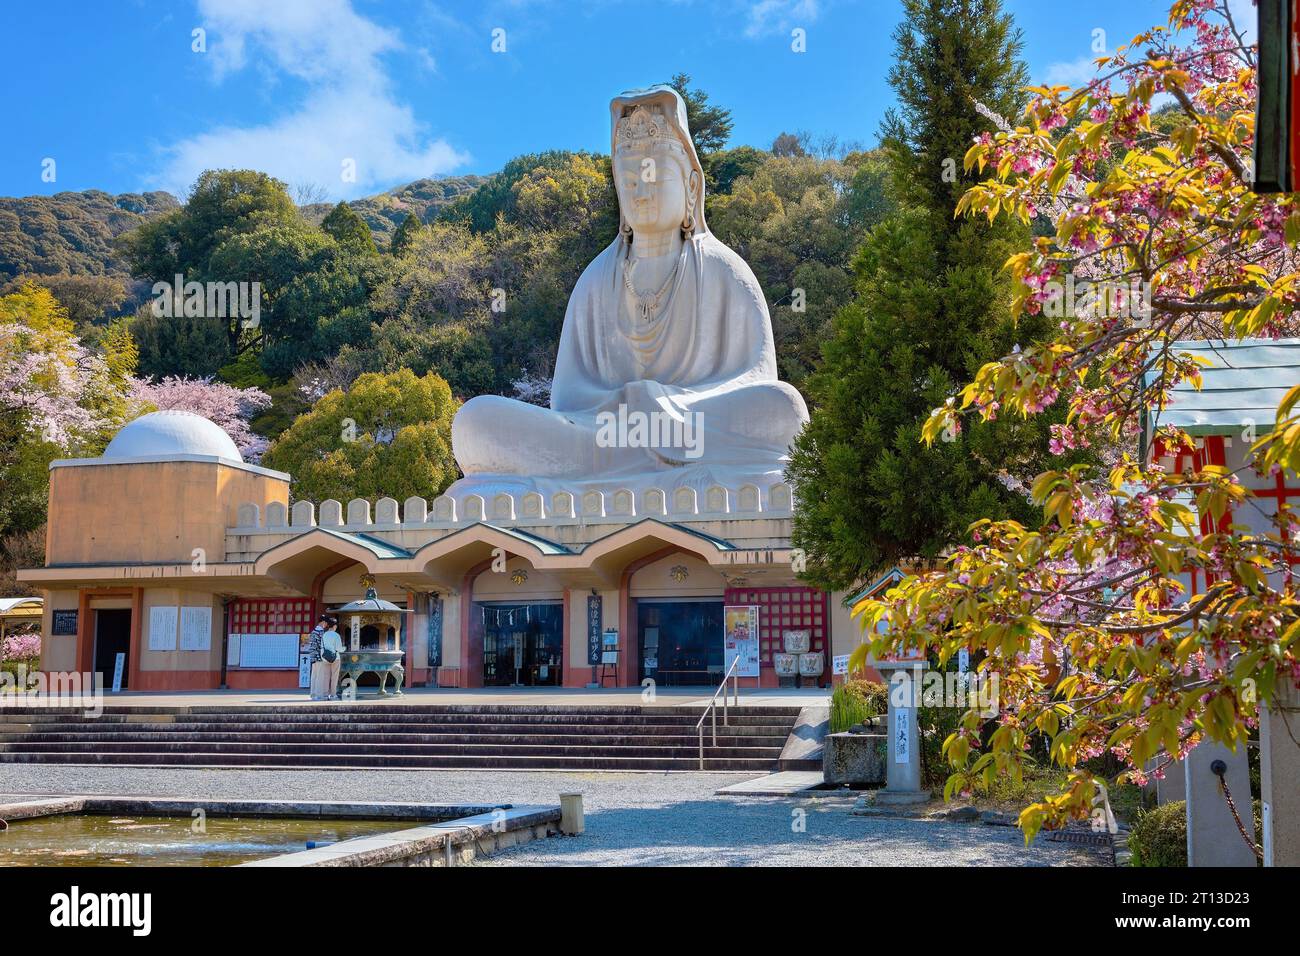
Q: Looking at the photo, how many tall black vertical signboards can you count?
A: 2